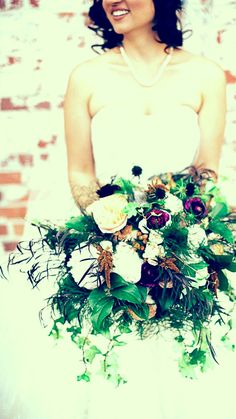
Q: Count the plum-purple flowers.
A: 3